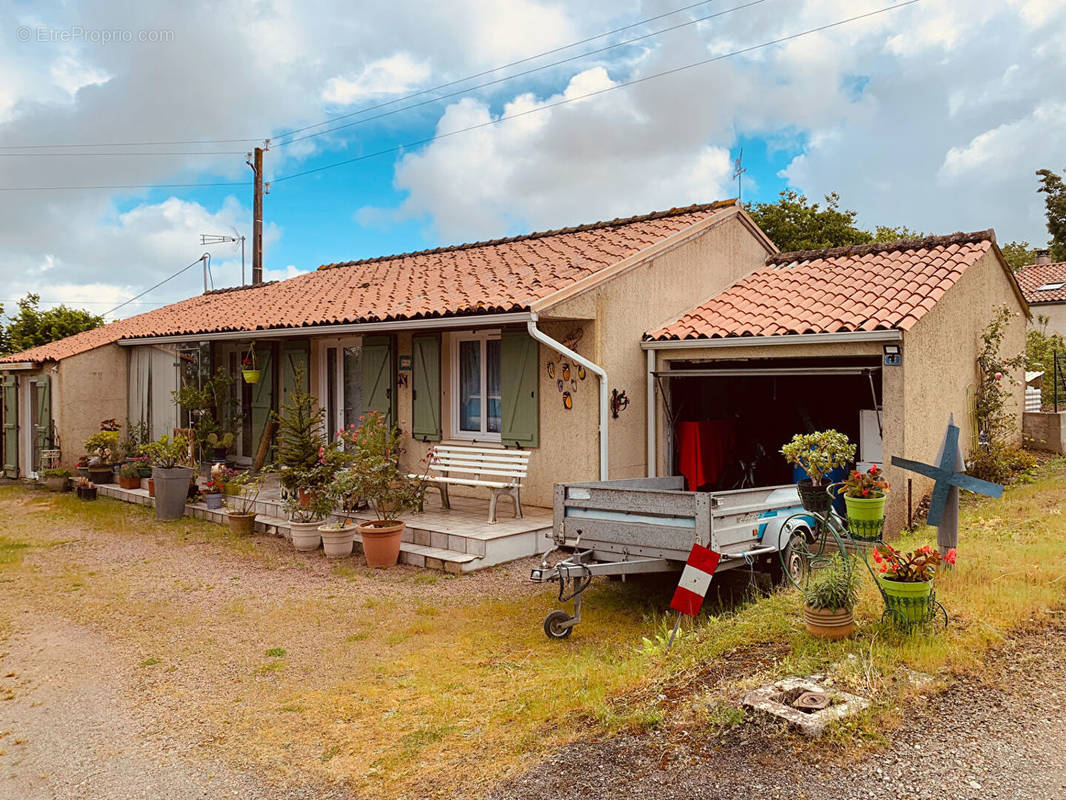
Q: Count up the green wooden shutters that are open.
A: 7